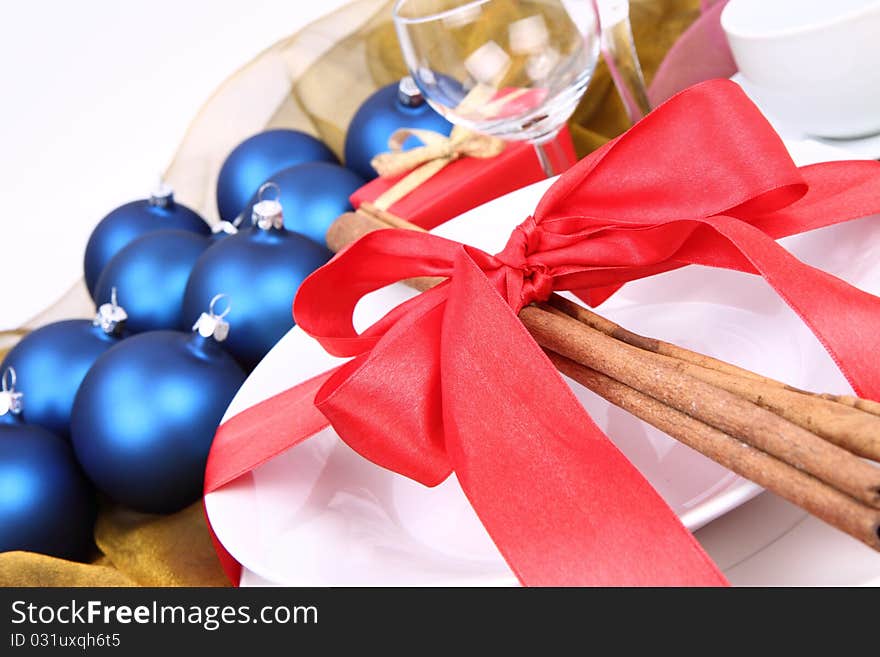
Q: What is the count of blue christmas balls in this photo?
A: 9